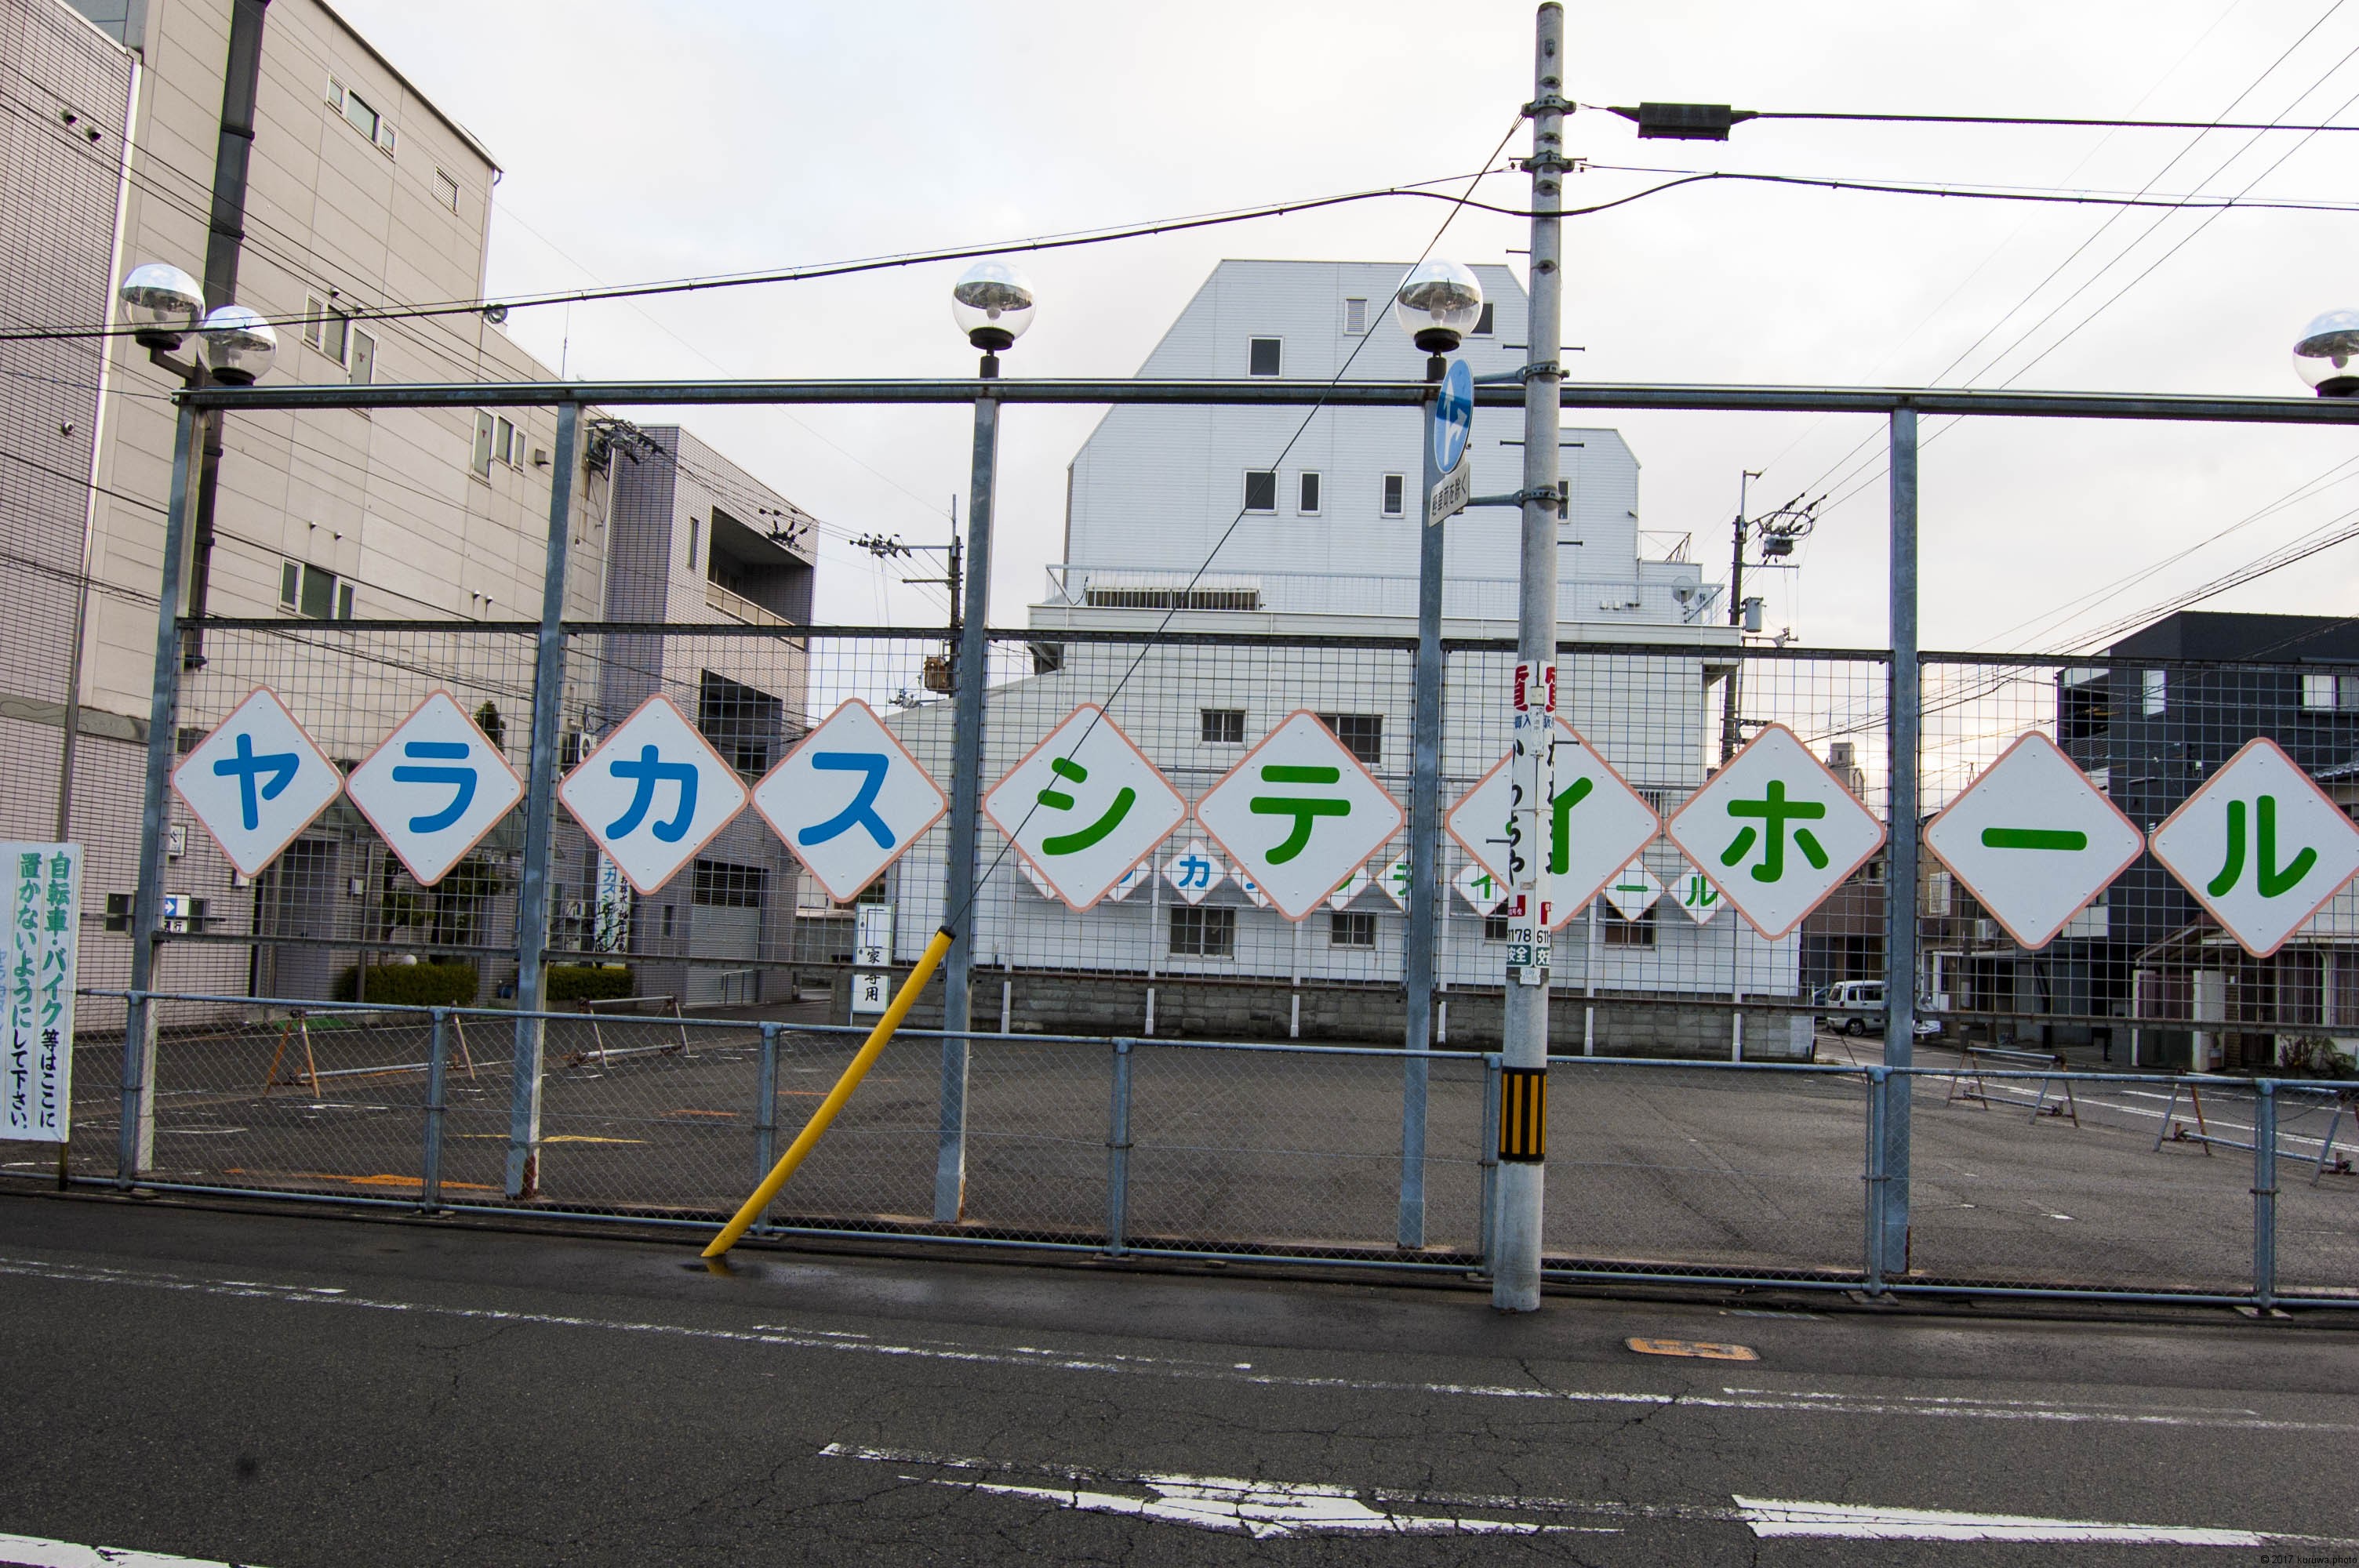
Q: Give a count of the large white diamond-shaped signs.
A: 10